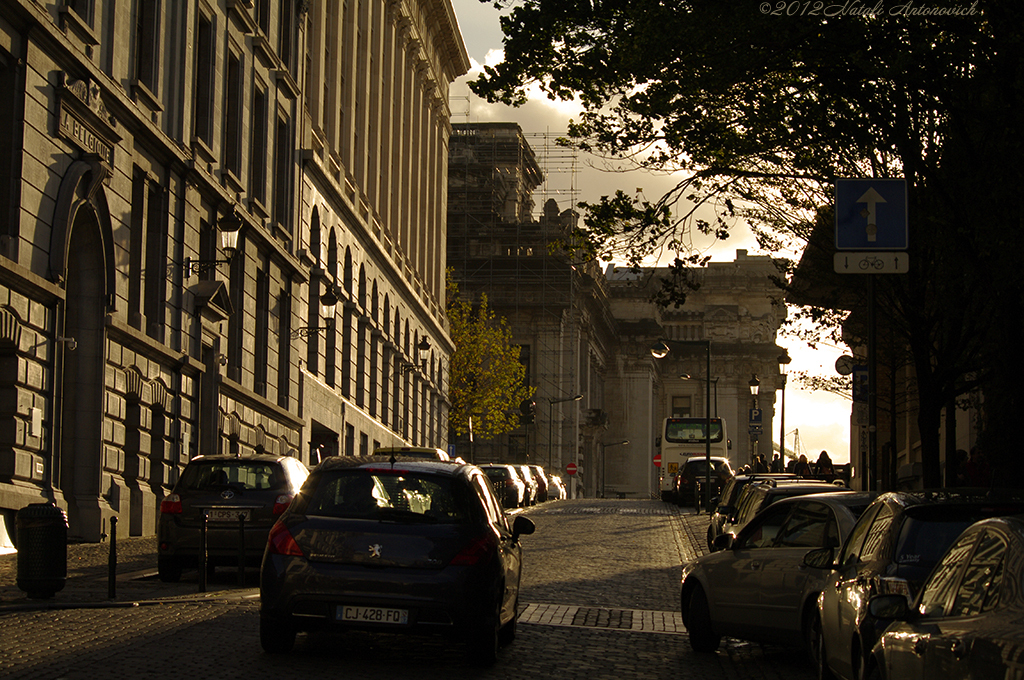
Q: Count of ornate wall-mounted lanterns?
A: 3